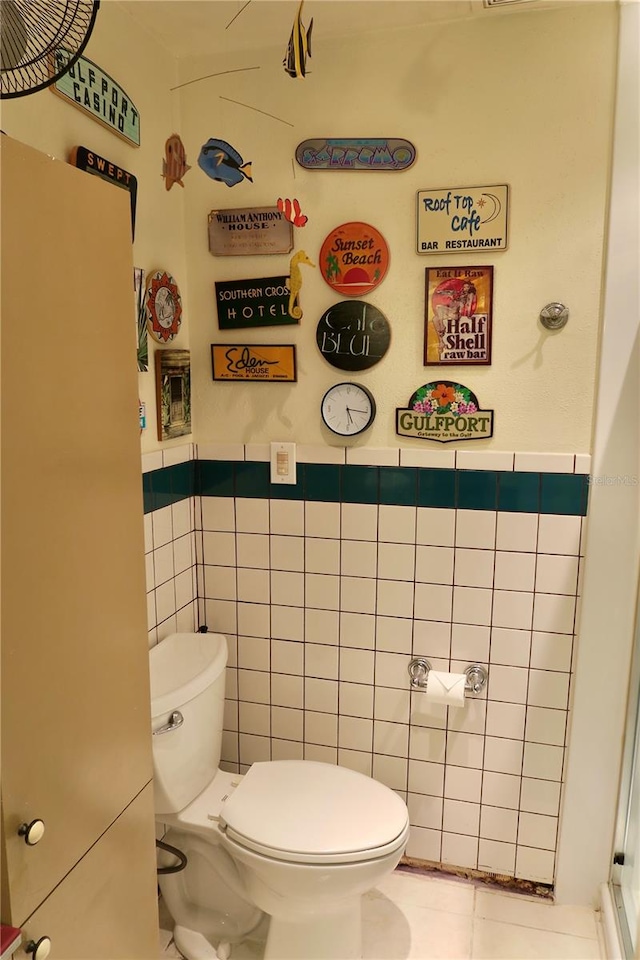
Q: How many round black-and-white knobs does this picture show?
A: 2